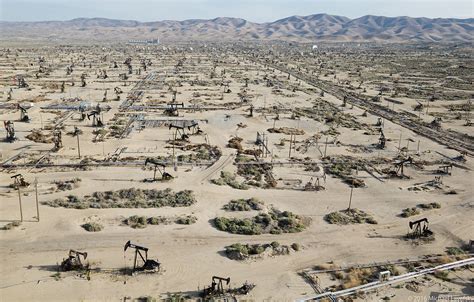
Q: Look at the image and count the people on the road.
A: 0